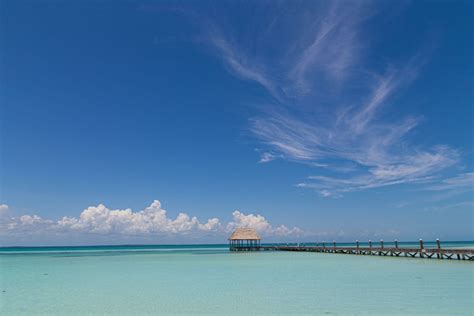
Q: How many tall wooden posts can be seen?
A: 8